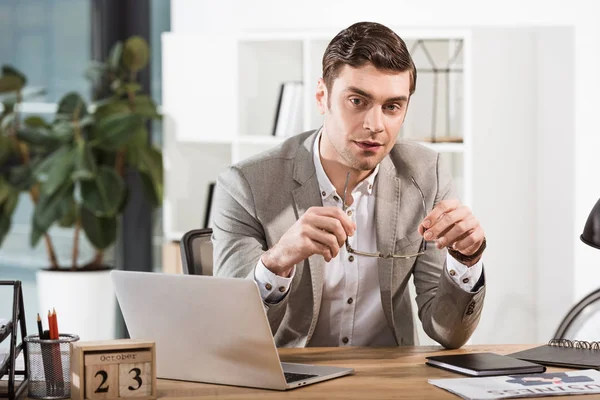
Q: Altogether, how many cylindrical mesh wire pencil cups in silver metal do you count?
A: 1